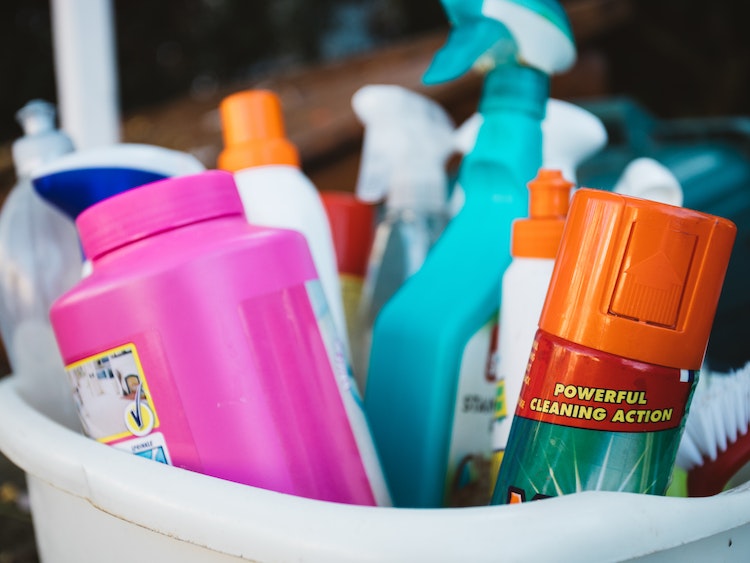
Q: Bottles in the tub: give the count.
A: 11